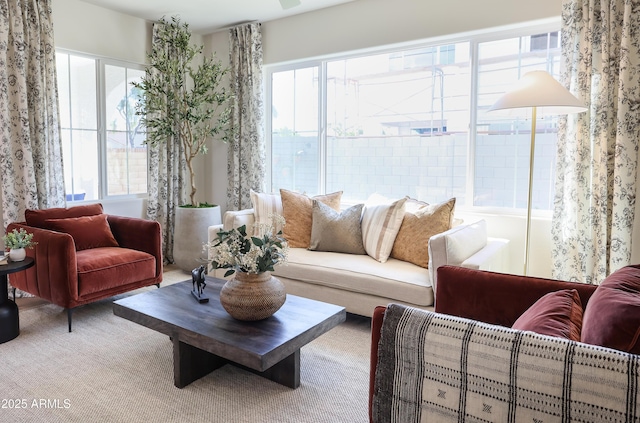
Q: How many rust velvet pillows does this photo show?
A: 3